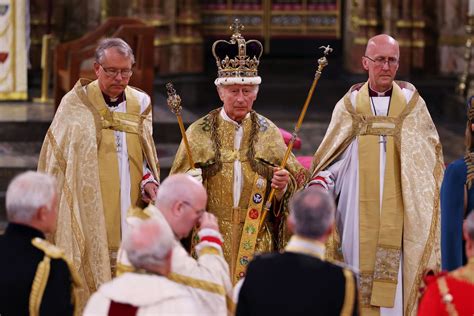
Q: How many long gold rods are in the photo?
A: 2